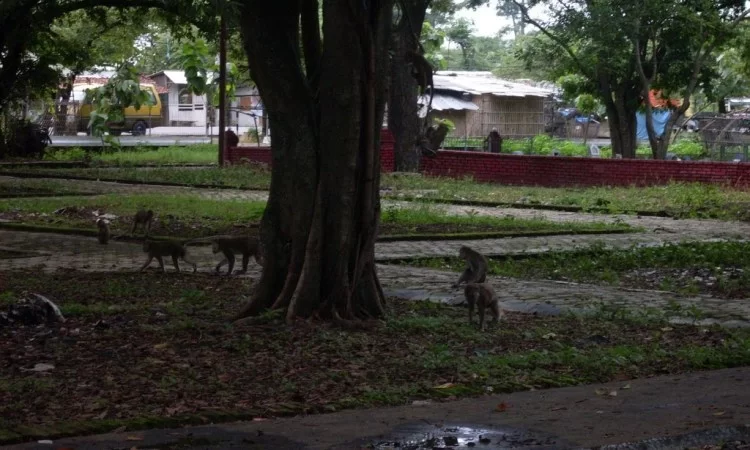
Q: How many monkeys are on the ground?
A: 6